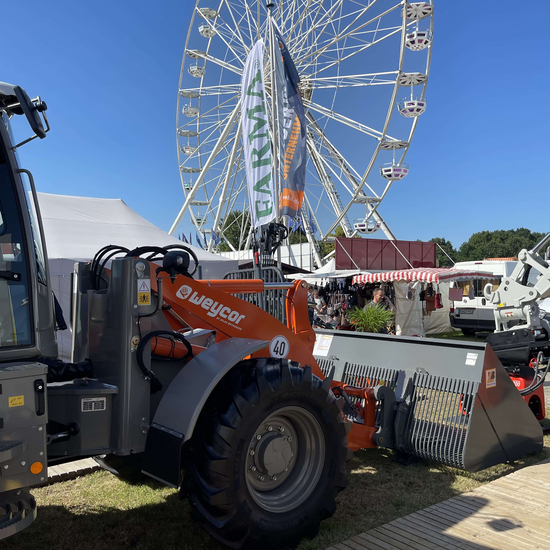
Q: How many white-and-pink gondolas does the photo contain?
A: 4